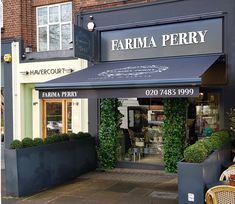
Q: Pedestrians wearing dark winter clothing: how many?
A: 0